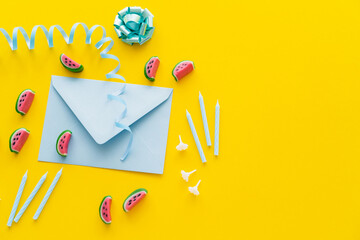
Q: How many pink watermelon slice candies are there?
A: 8